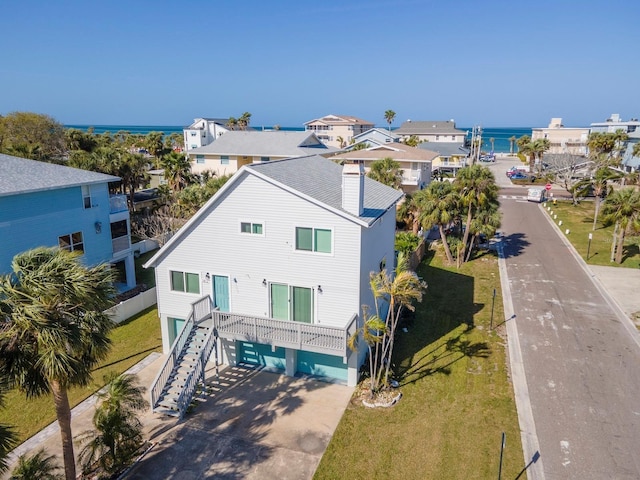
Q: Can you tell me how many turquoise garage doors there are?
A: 3